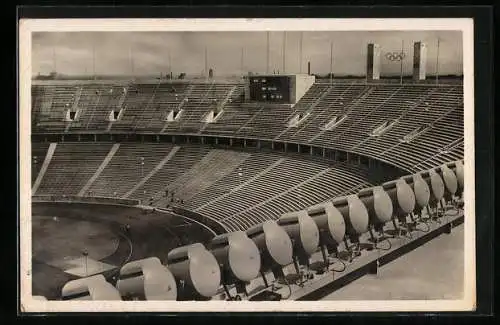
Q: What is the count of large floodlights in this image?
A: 14